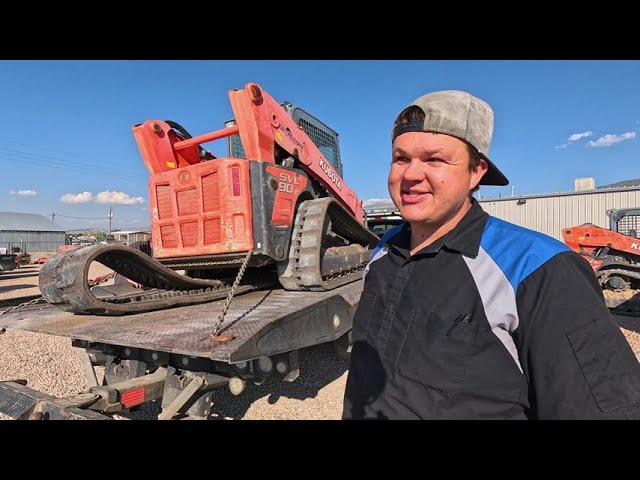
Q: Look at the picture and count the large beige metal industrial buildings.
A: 1